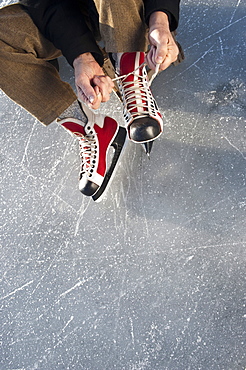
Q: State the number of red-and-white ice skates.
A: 2